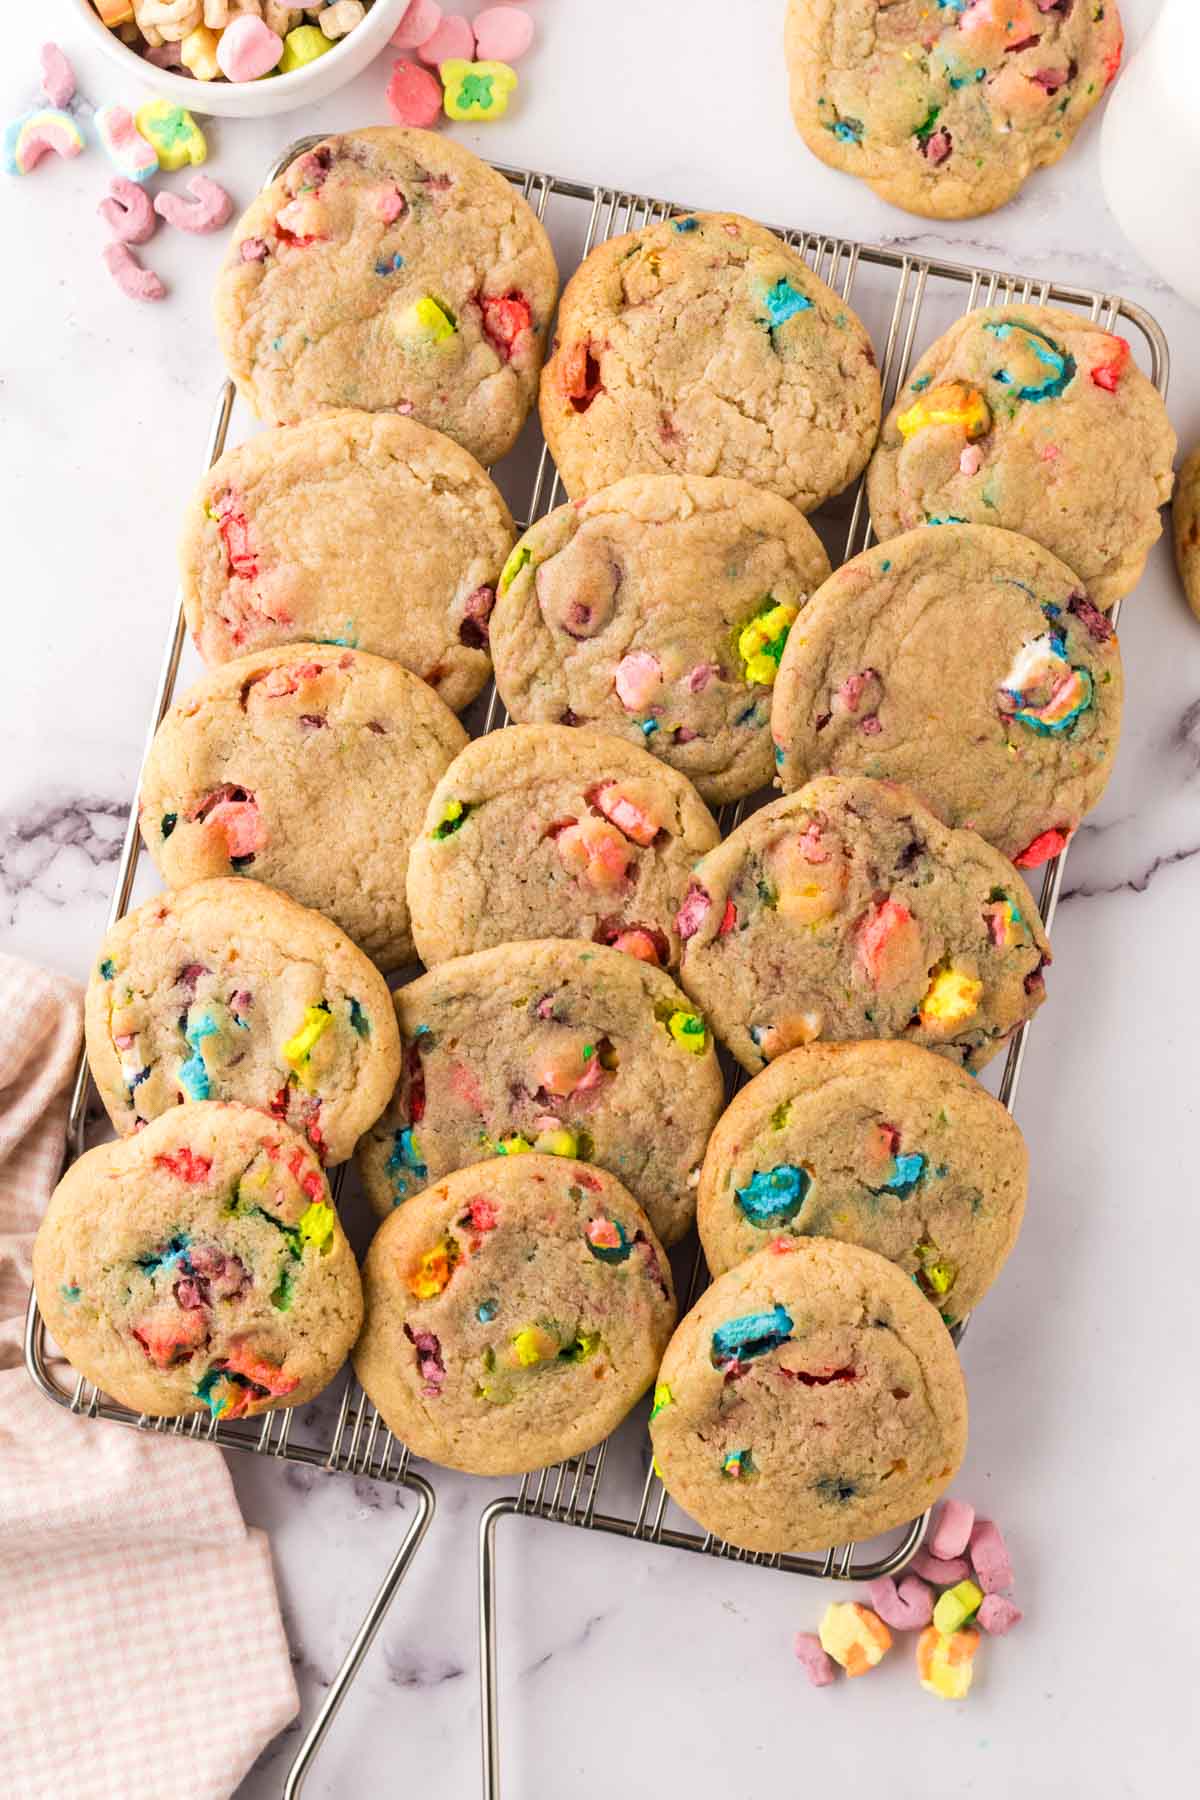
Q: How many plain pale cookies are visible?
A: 0